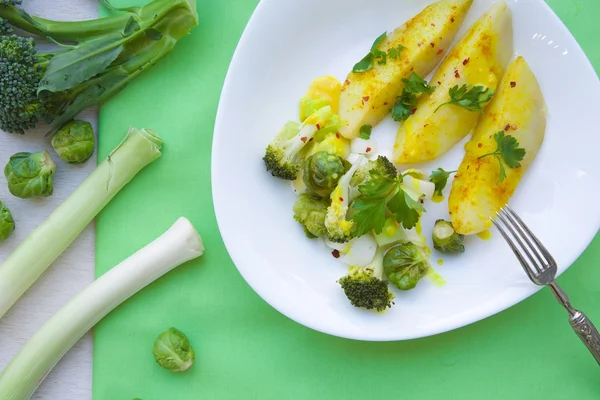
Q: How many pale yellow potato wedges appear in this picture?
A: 3